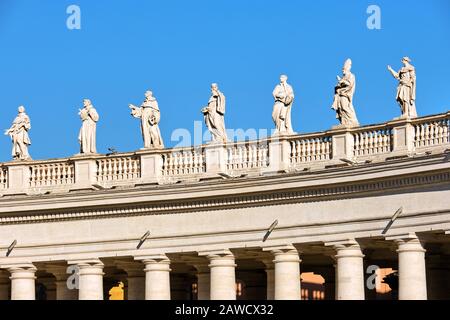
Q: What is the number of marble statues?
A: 7